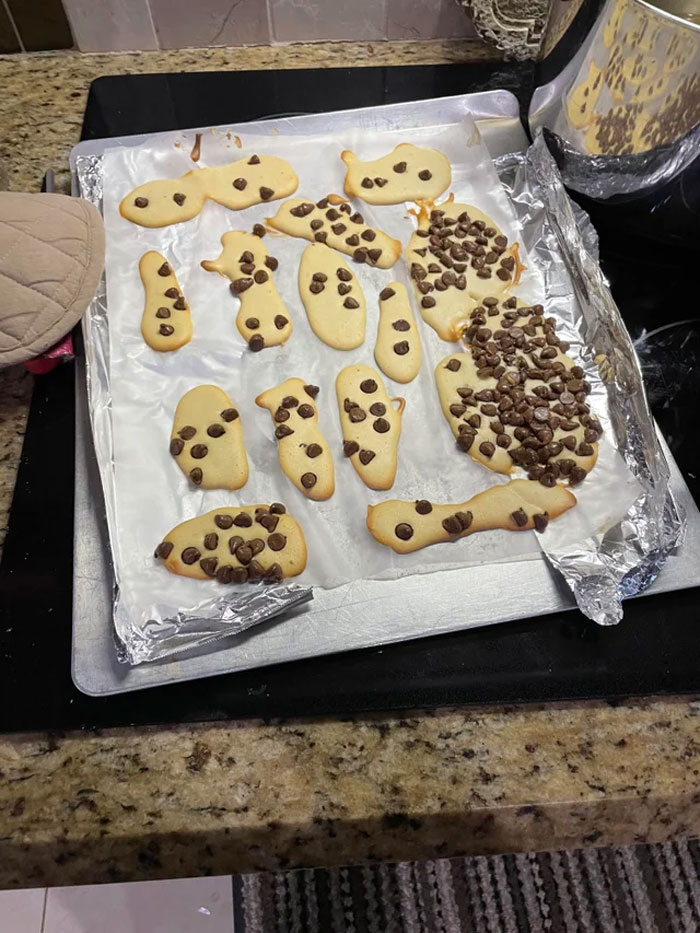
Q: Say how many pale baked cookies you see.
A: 14